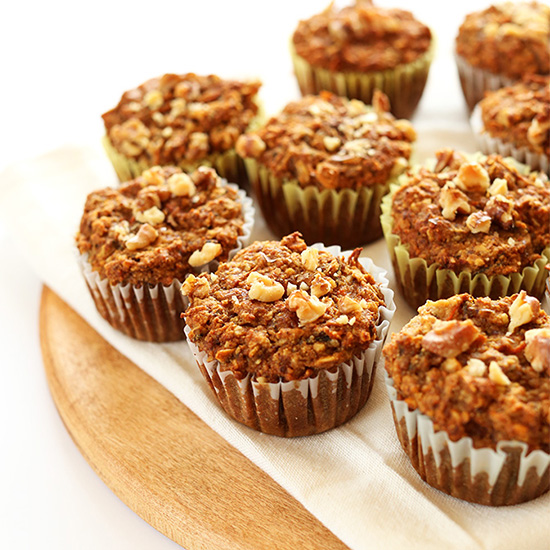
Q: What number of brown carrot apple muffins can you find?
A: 9